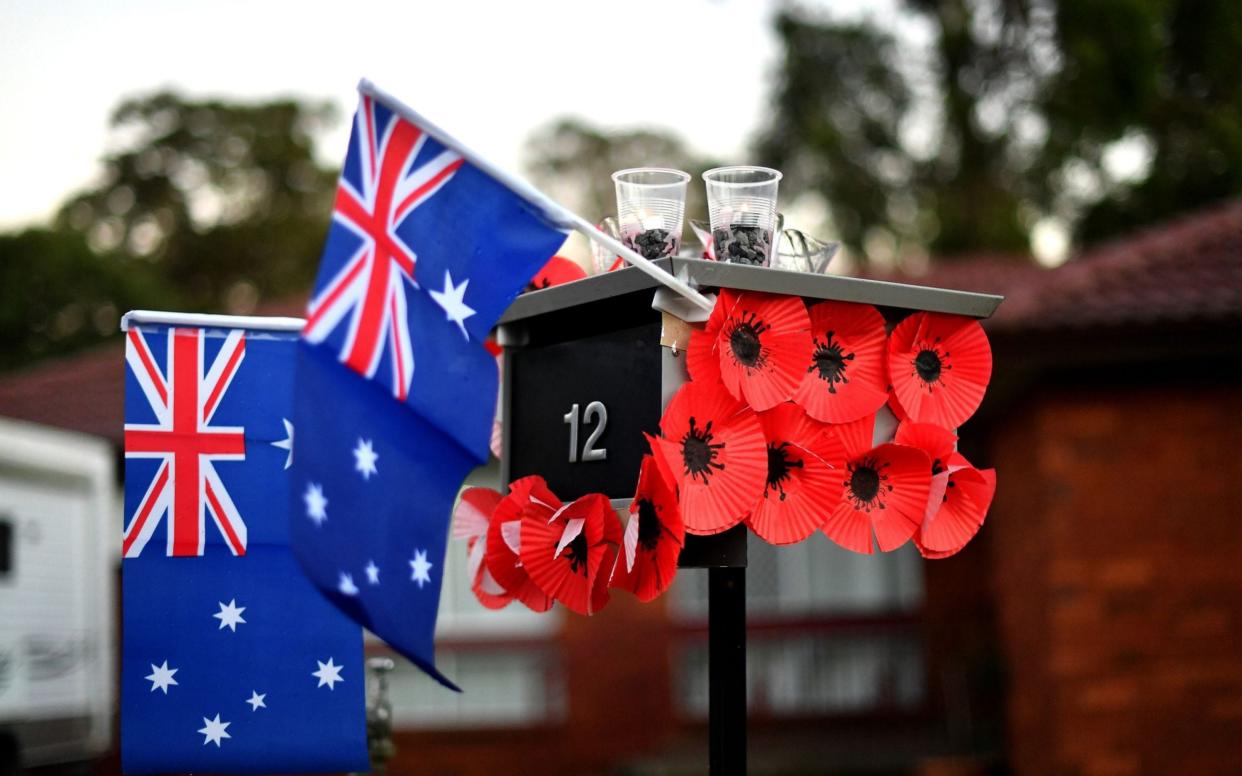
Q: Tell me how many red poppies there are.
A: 12